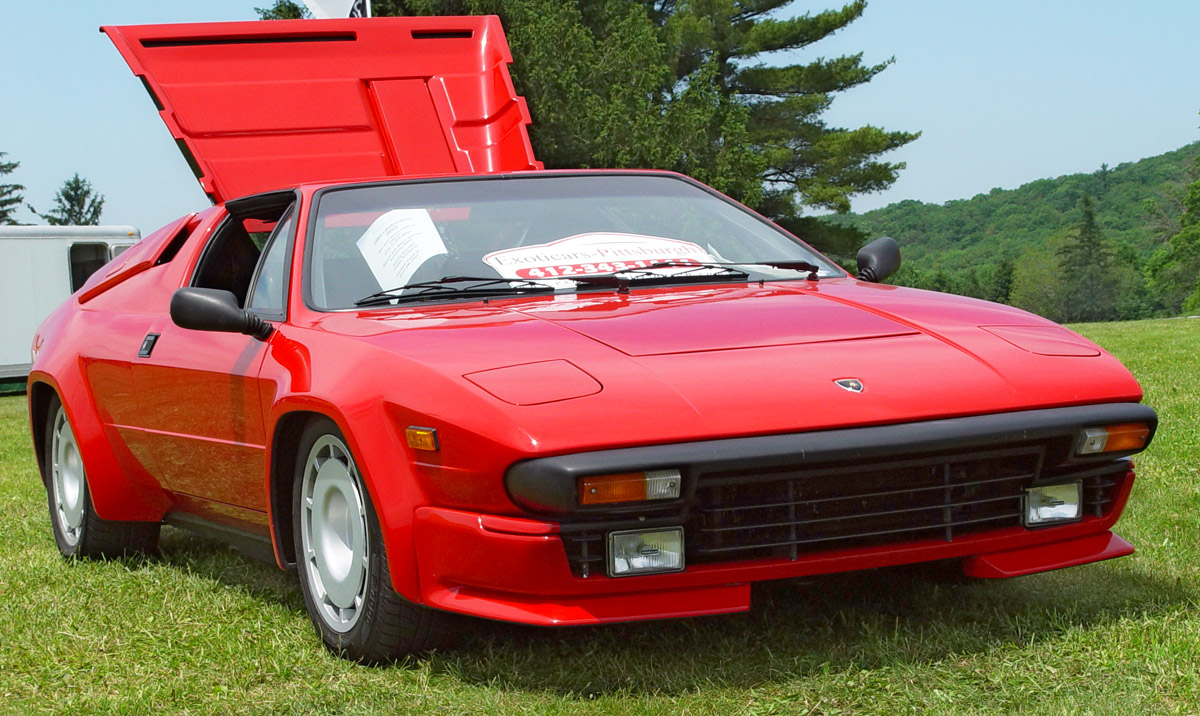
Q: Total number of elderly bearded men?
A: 0